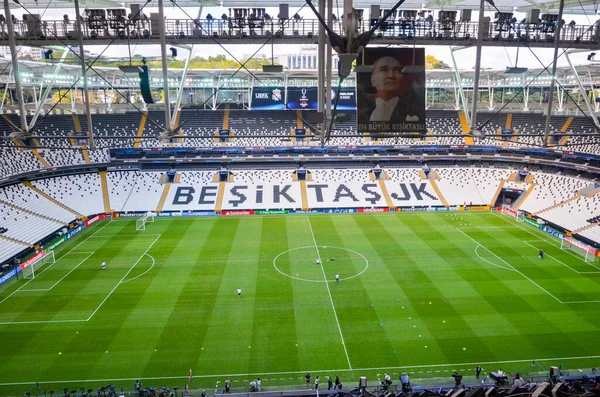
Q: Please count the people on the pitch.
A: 5